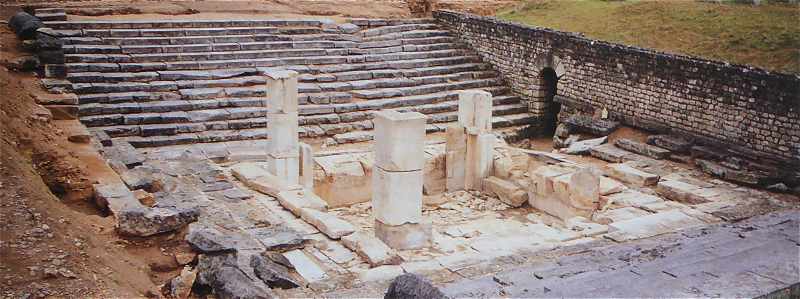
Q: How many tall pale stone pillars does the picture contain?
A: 3